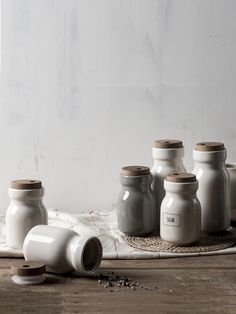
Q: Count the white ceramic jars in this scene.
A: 5